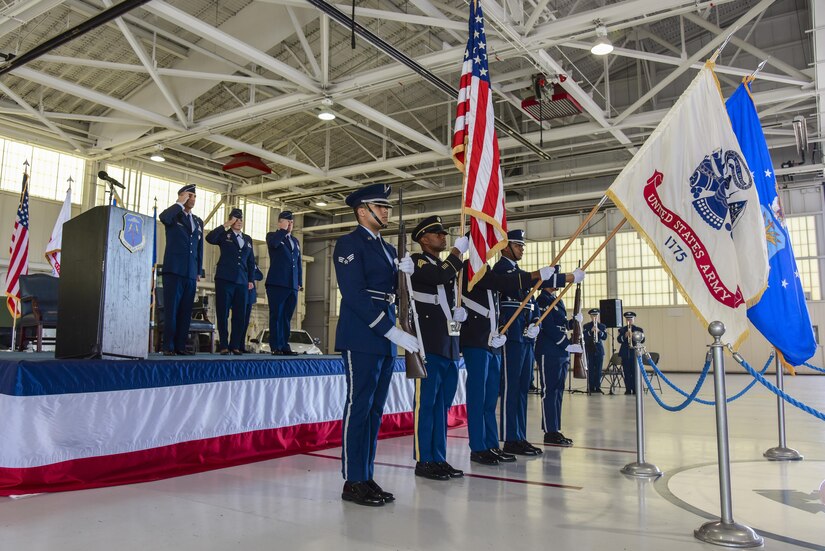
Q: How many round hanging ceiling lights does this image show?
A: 4